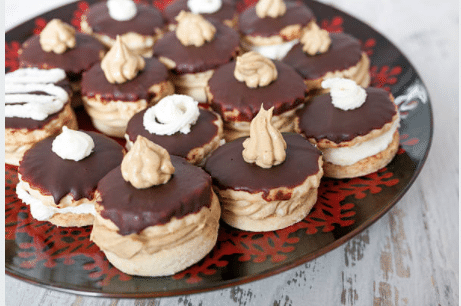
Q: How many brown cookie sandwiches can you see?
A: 14